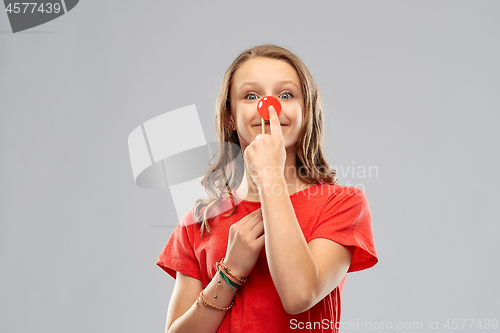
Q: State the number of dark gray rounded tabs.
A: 1